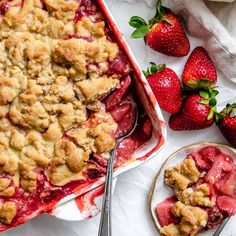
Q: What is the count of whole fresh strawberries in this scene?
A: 5